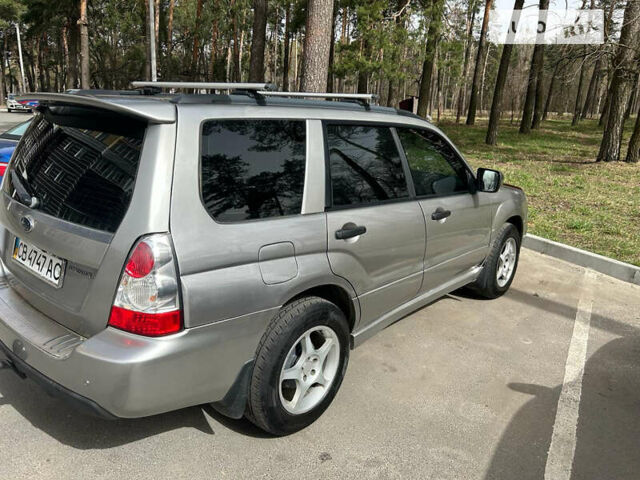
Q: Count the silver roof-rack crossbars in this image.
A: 2